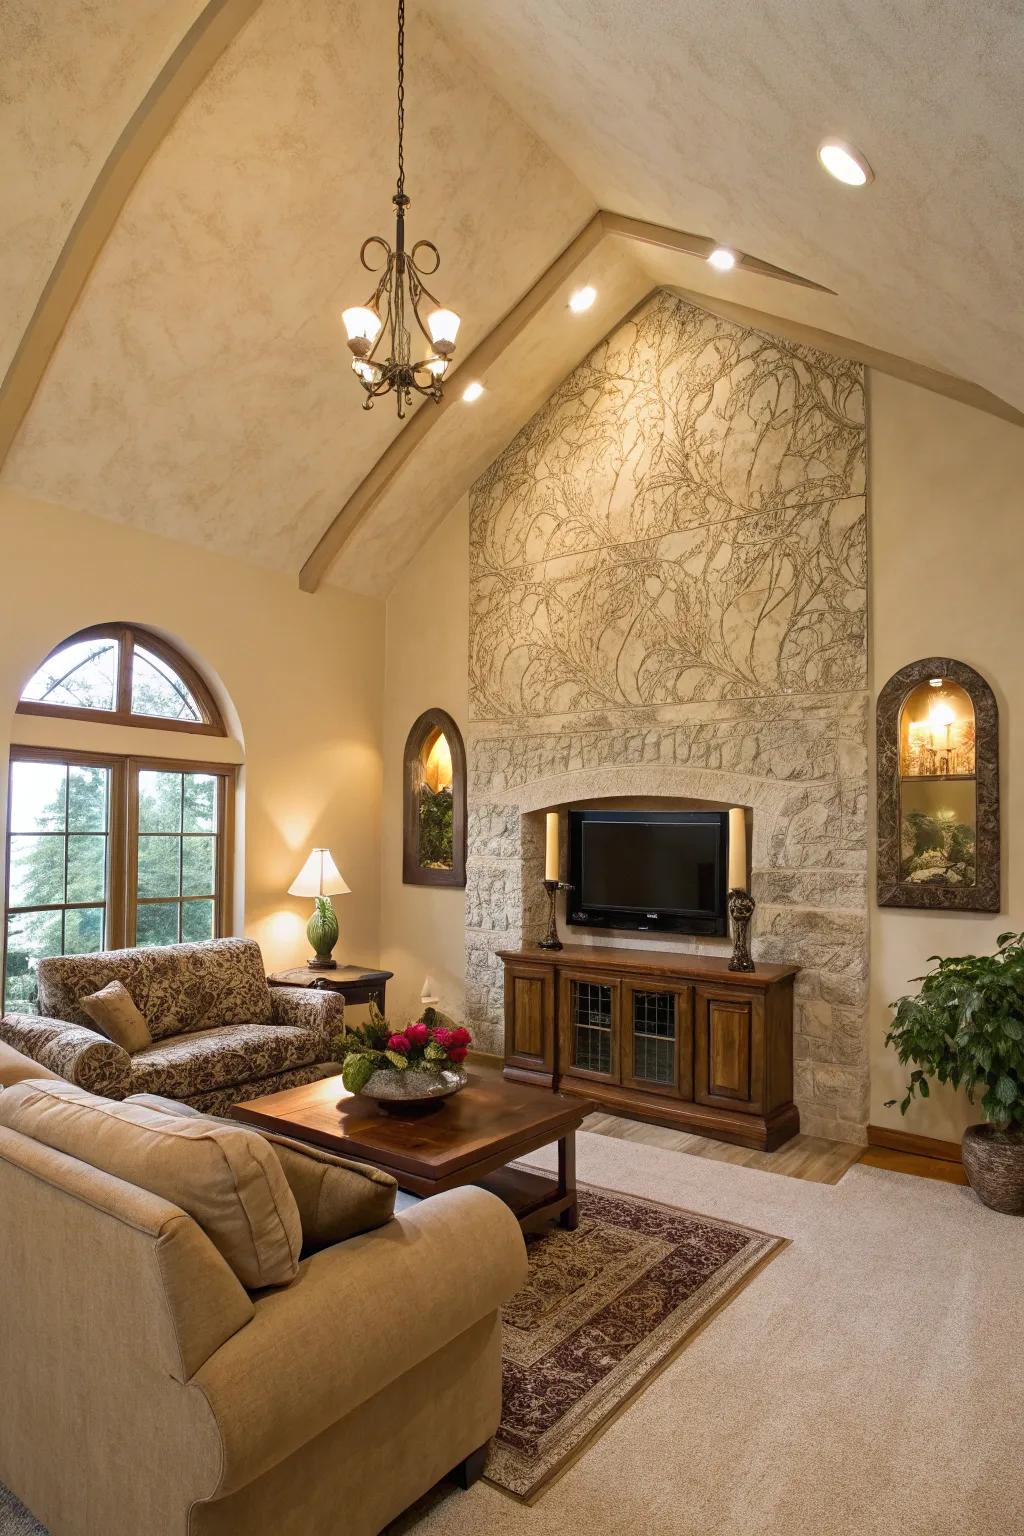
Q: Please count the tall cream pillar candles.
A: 2